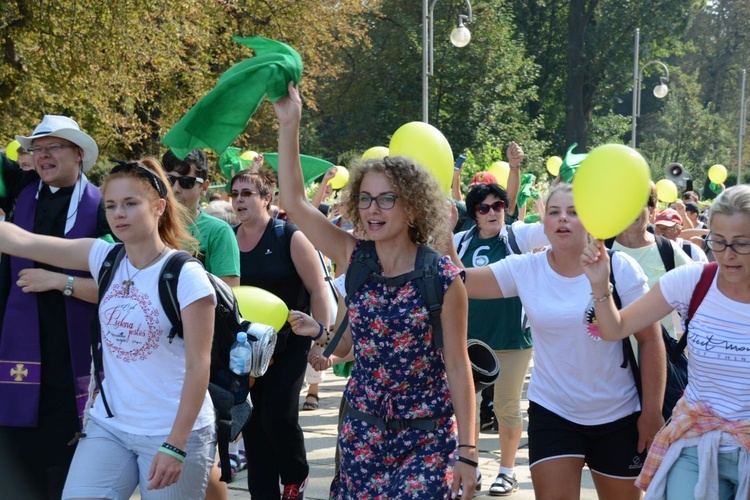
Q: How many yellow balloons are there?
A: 11